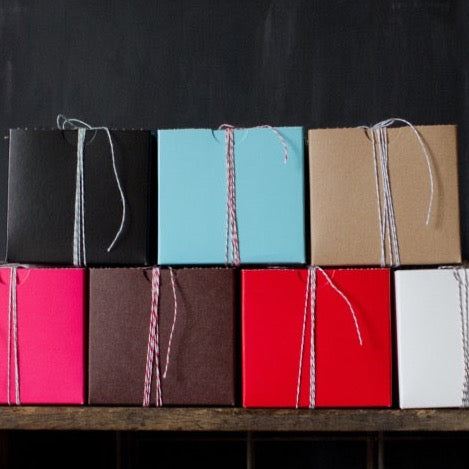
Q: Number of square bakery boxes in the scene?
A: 7